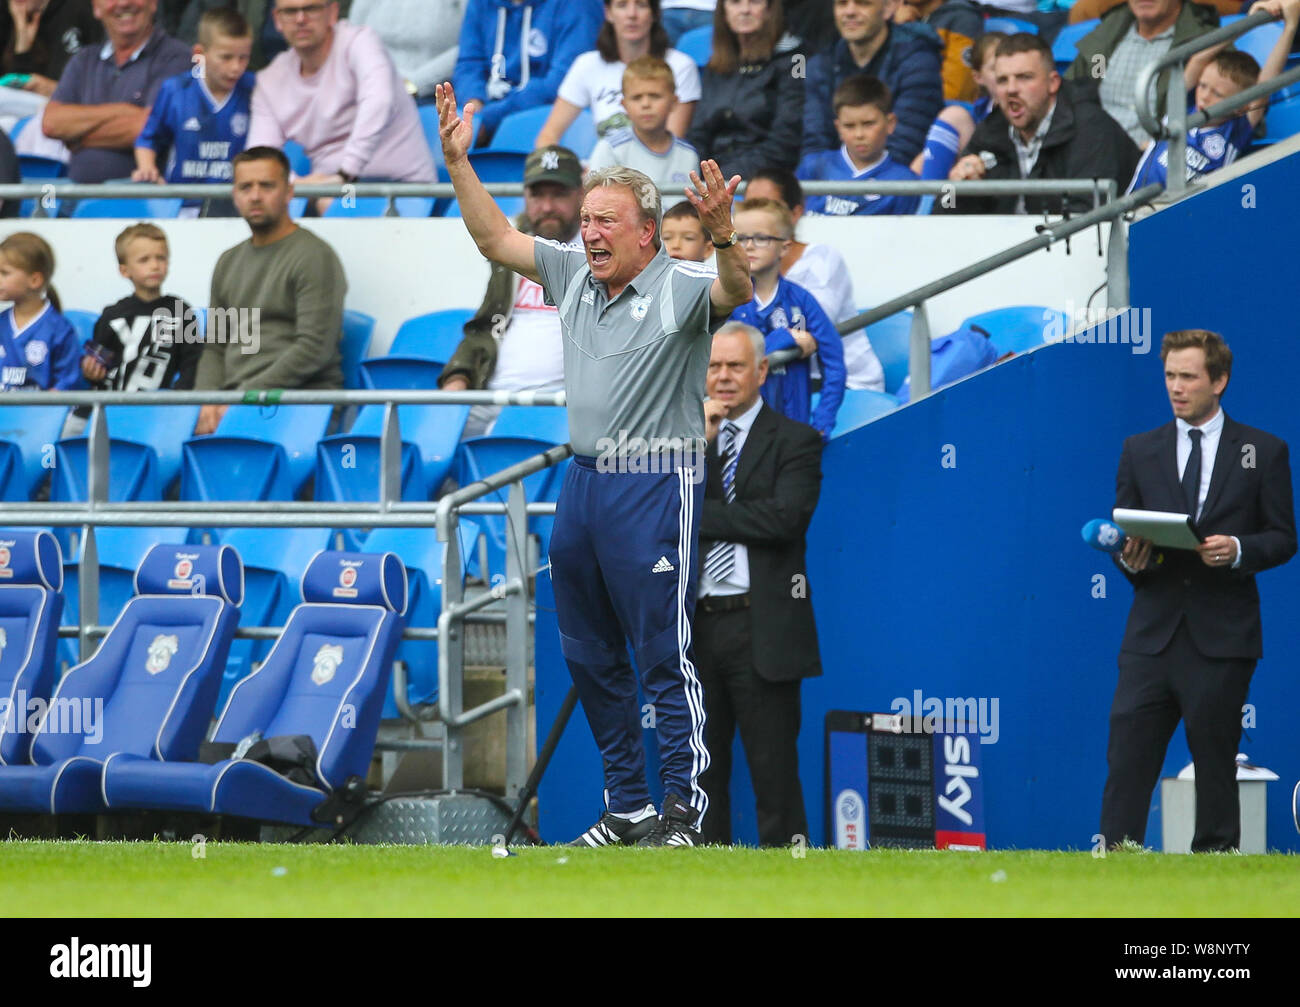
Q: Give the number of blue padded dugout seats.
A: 3